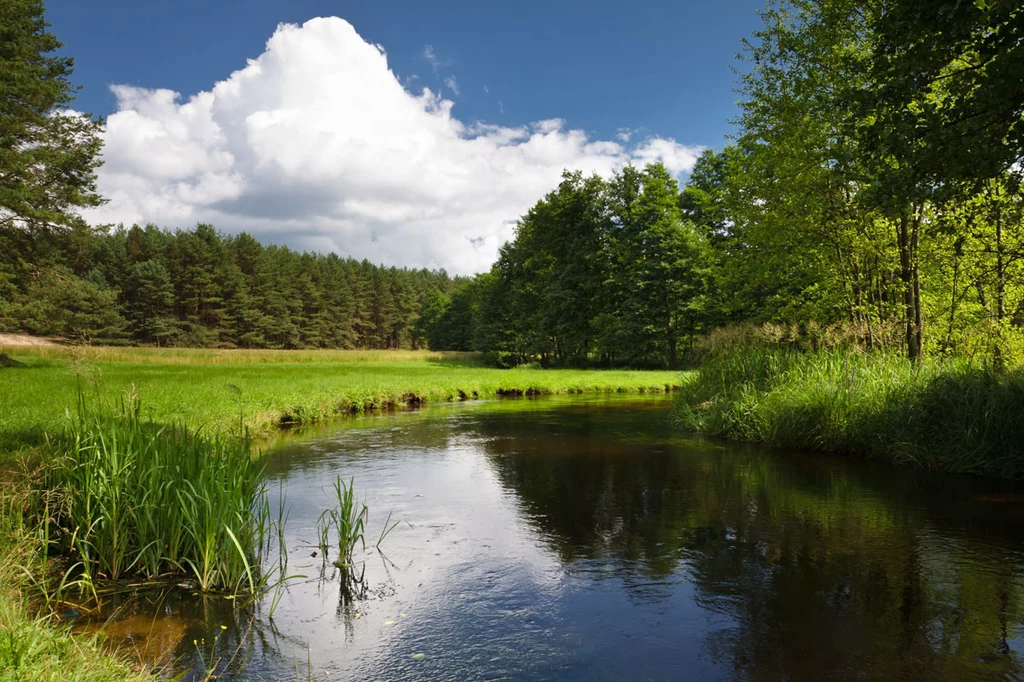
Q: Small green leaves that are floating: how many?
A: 4